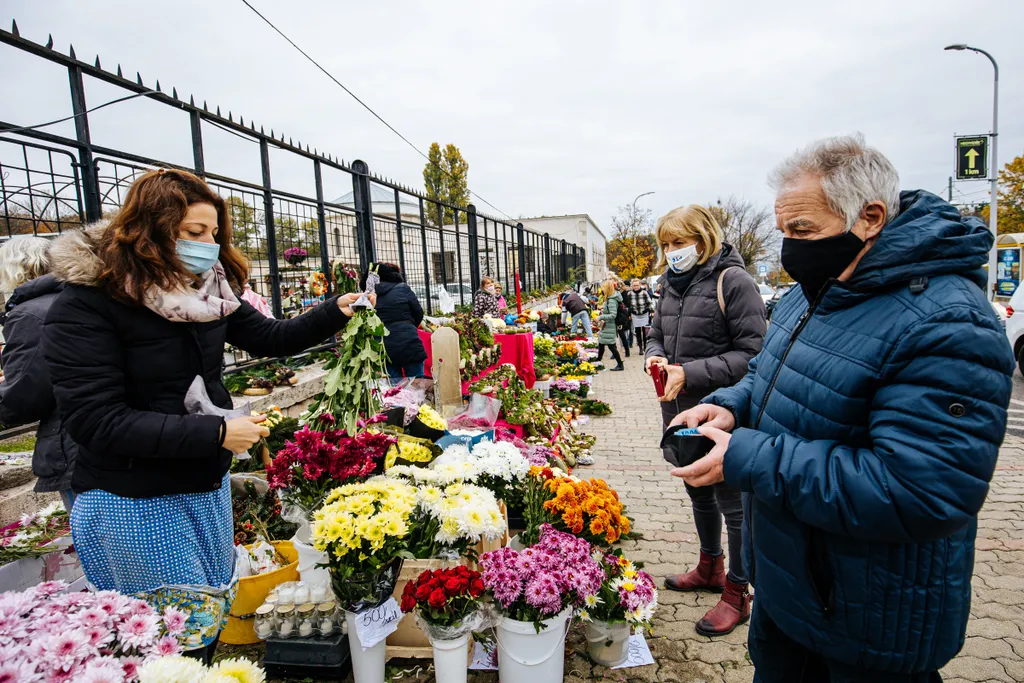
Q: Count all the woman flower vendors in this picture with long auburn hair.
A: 1